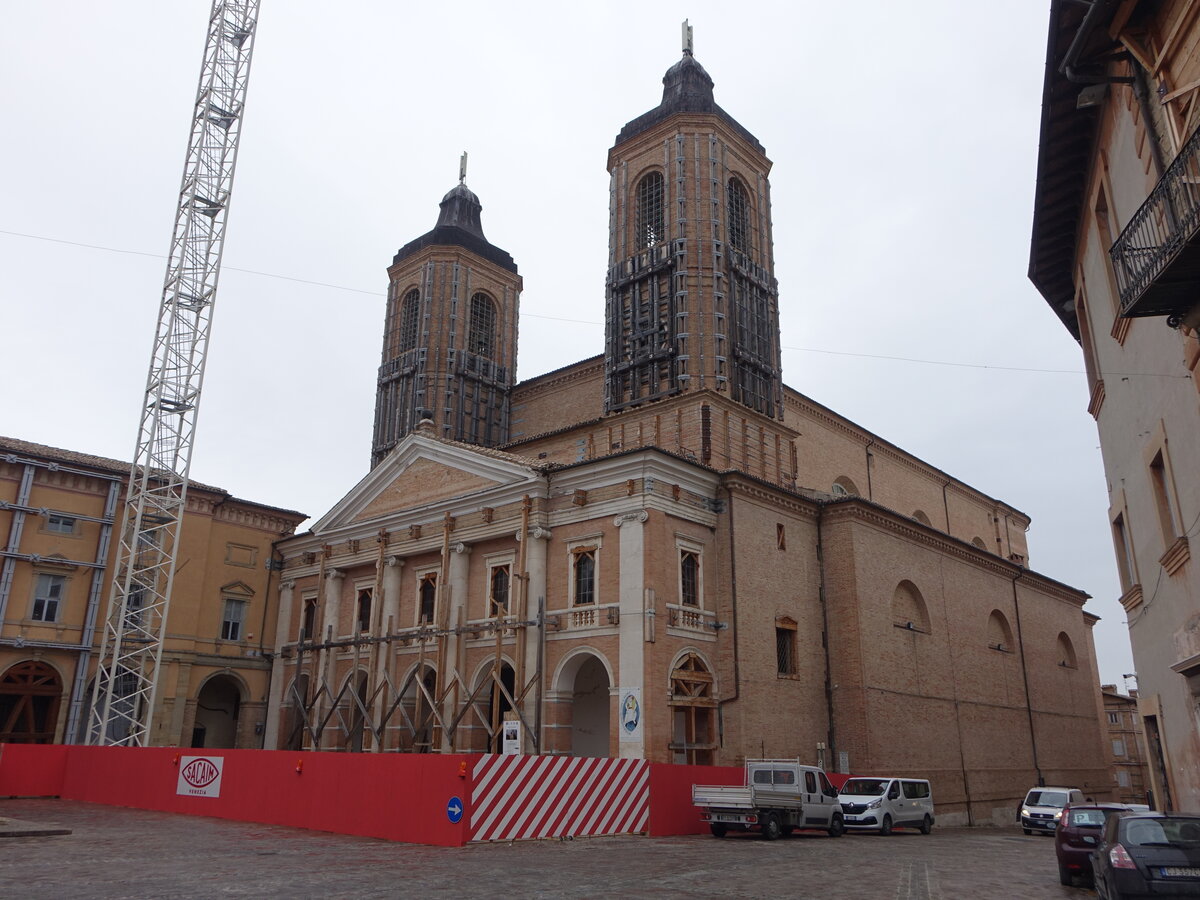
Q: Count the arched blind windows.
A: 3